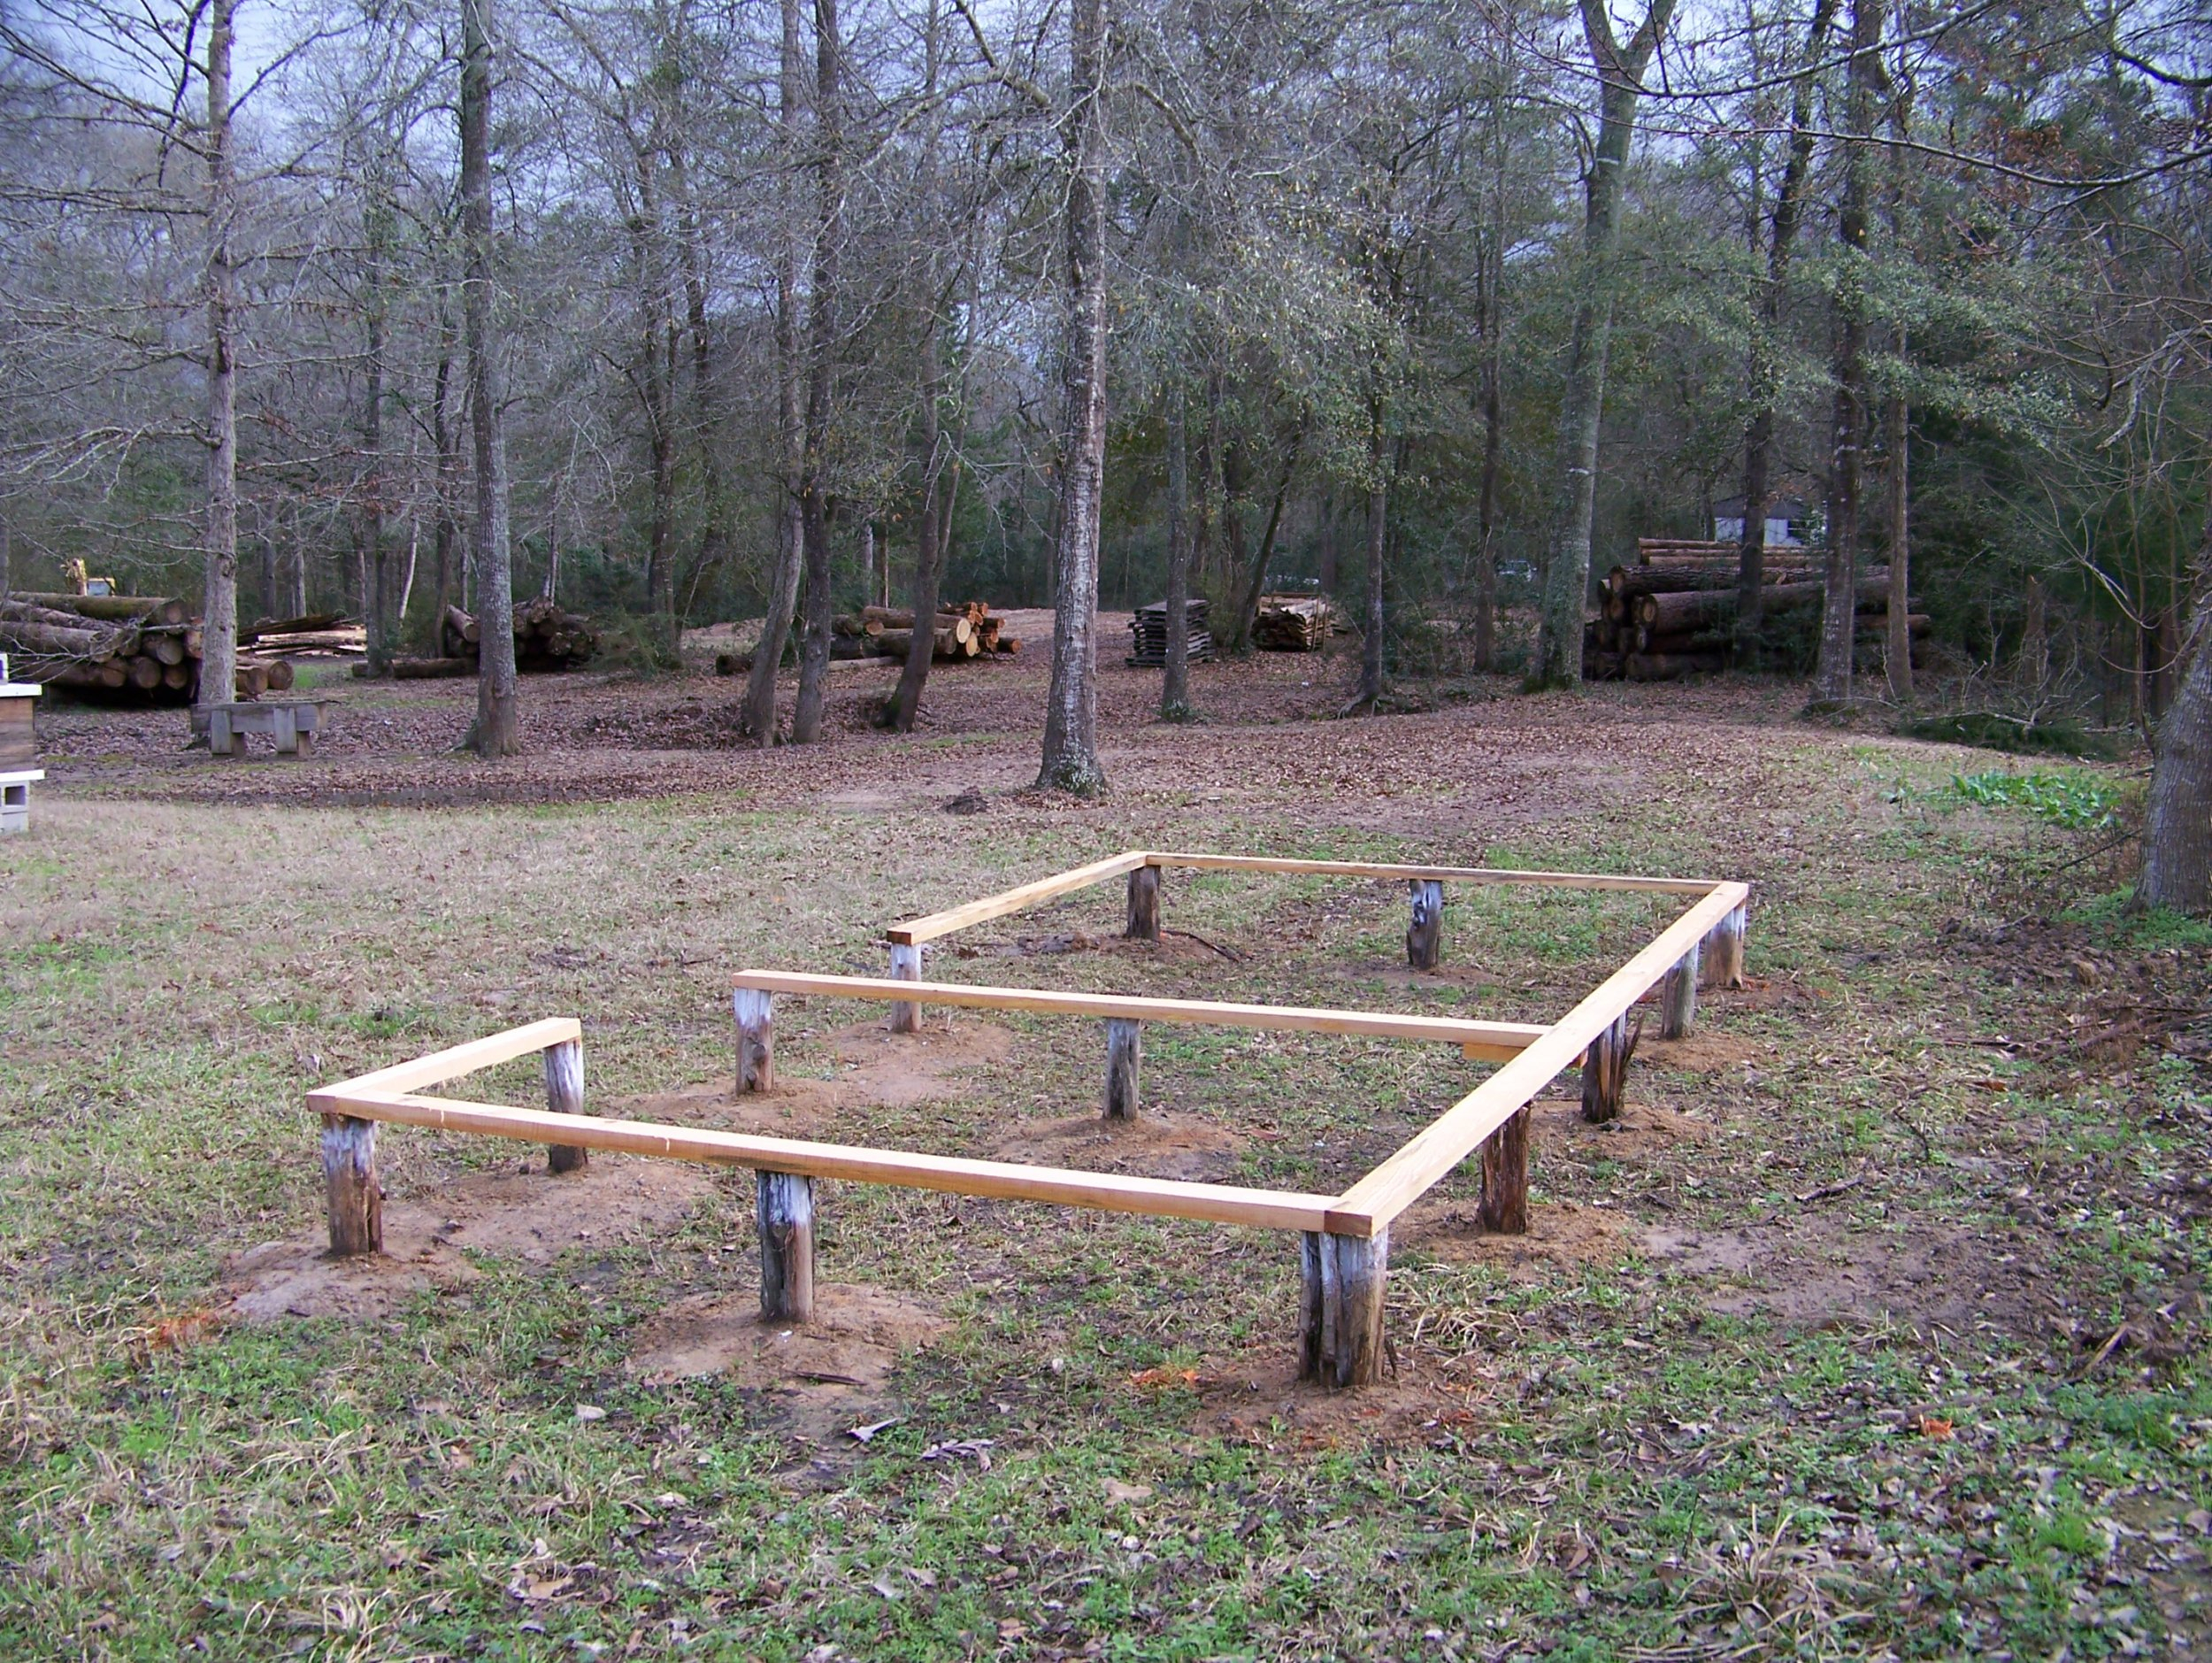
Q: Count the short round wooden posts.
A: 13